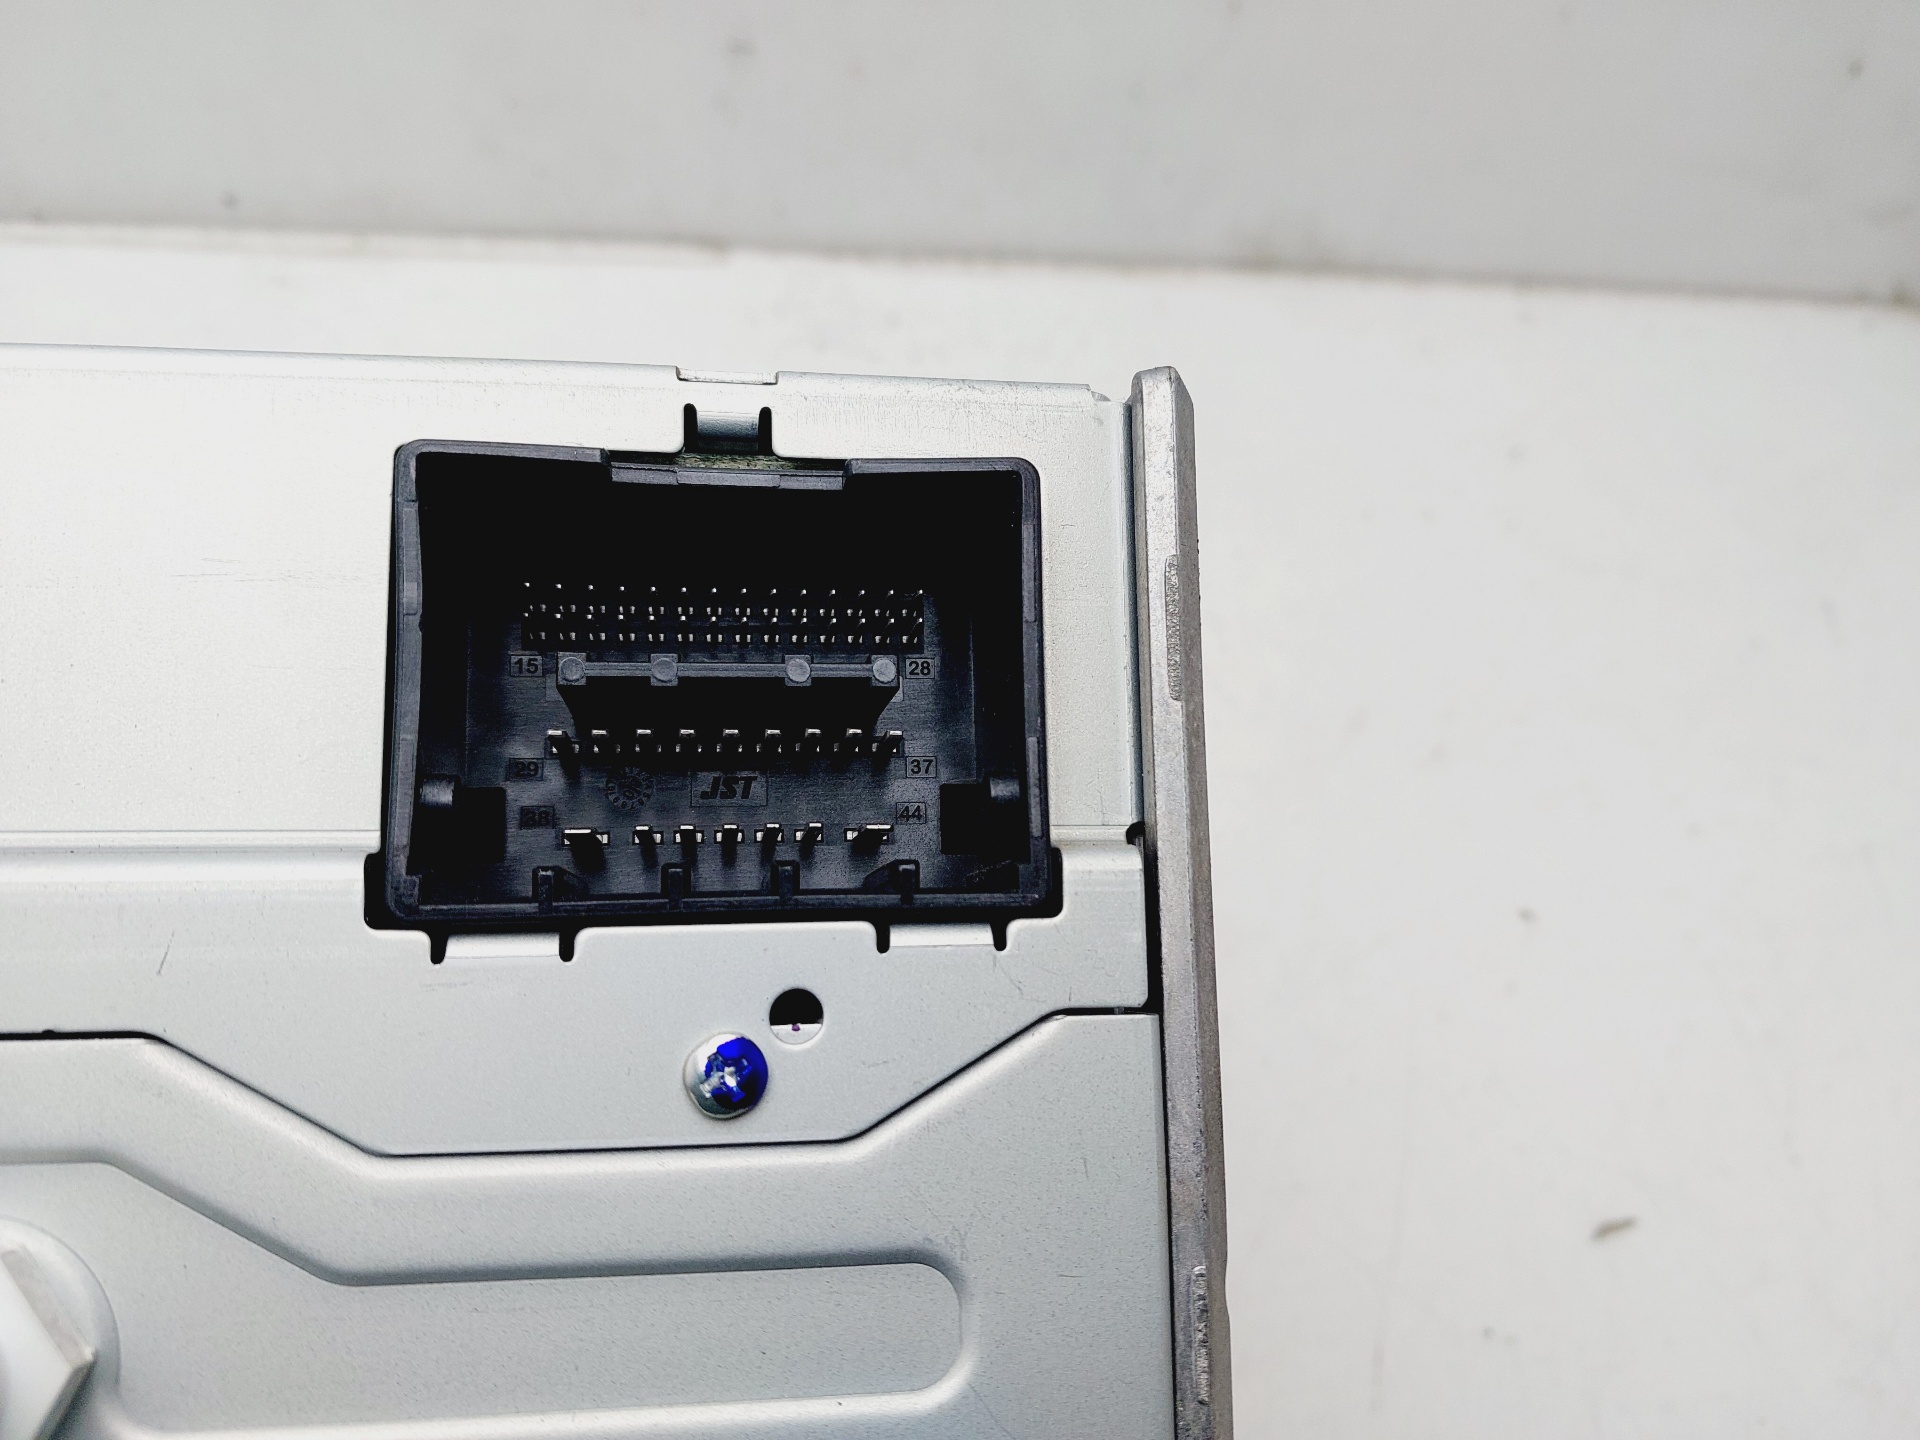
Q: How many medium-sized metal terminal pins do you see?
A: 14